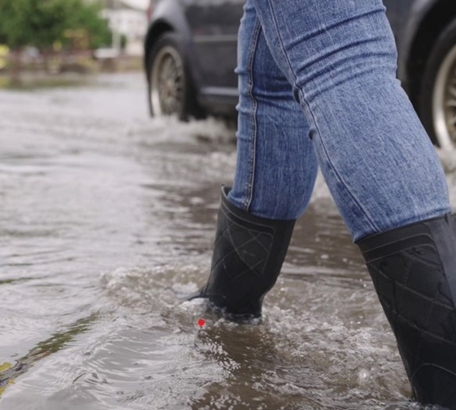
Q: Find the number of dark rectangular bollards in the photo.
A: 0